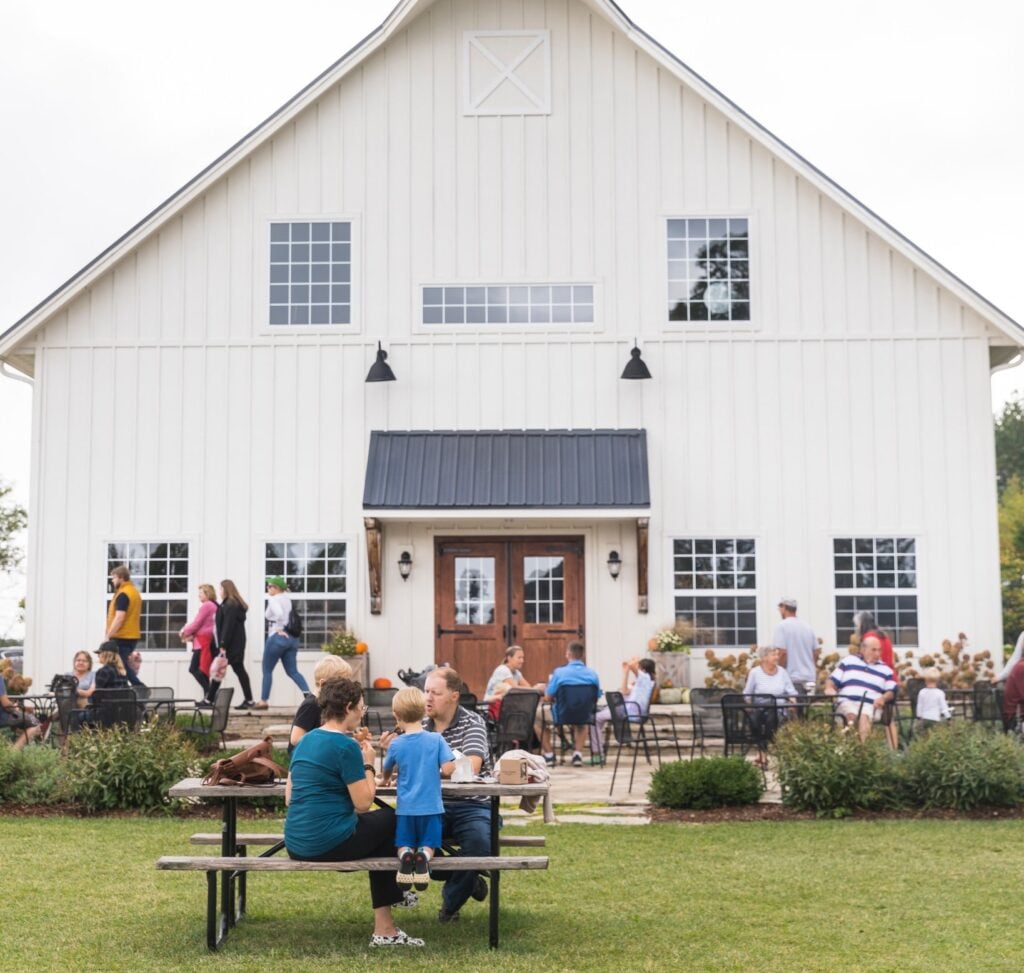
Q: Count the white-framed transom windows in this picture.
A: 1